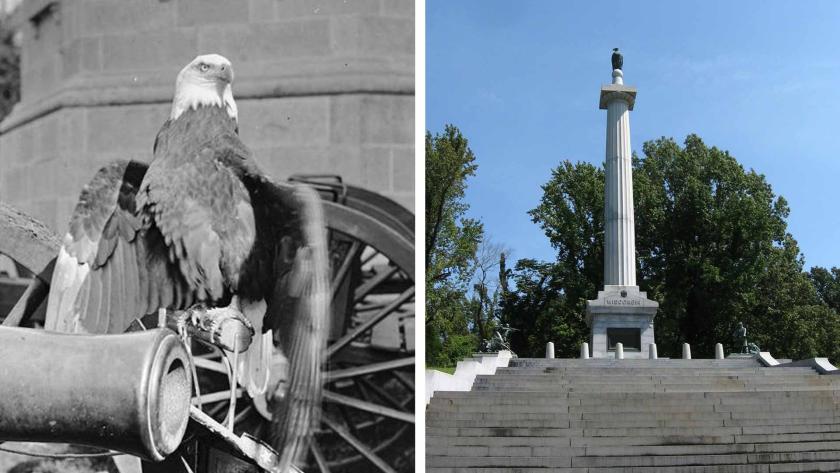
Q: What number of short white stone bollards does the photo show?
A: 6